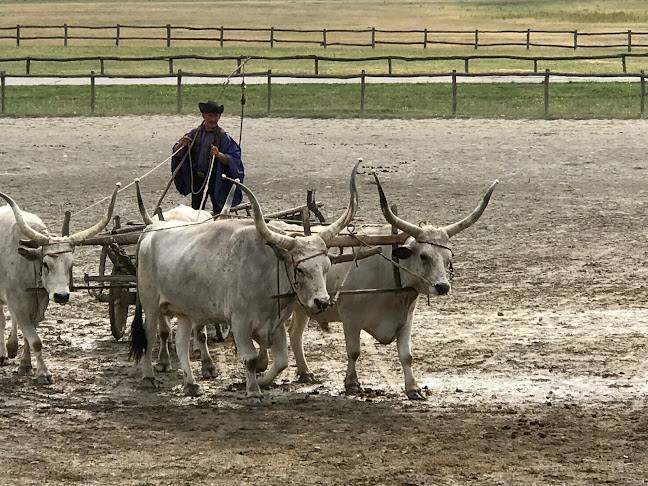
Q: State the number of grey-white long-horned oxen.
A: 4